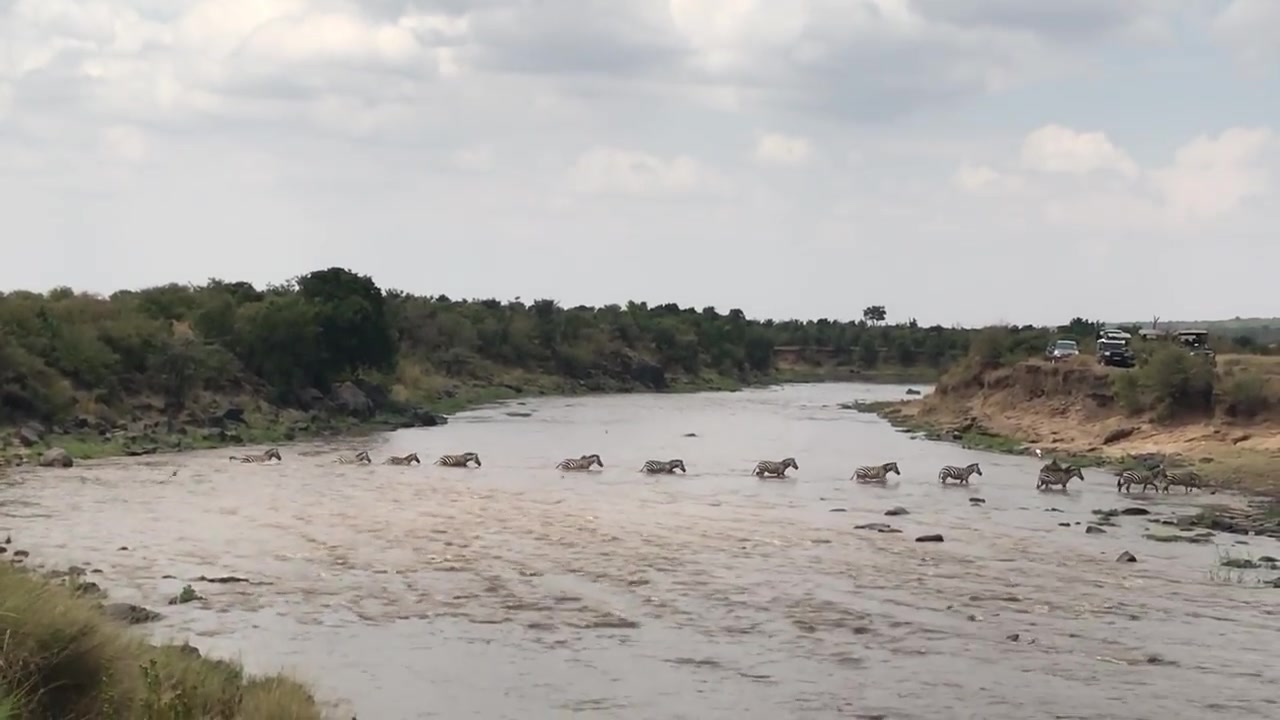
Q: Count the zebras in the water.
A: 12